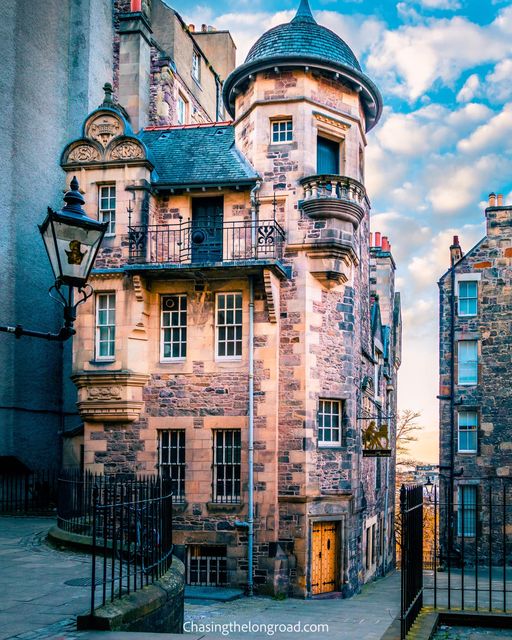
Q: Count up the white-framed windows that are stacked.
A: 4